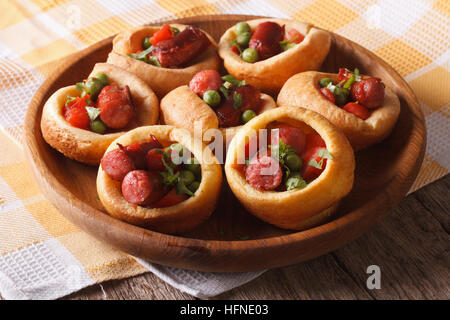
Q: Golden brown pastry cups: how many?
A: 7